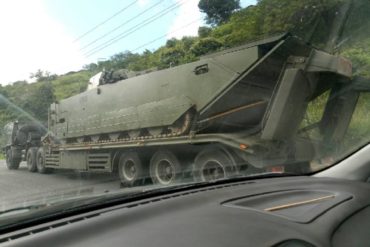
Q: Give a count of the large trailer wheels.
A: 3